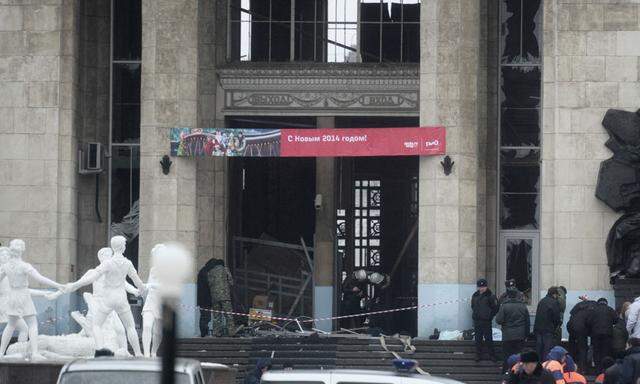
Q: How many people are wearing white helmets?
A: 2